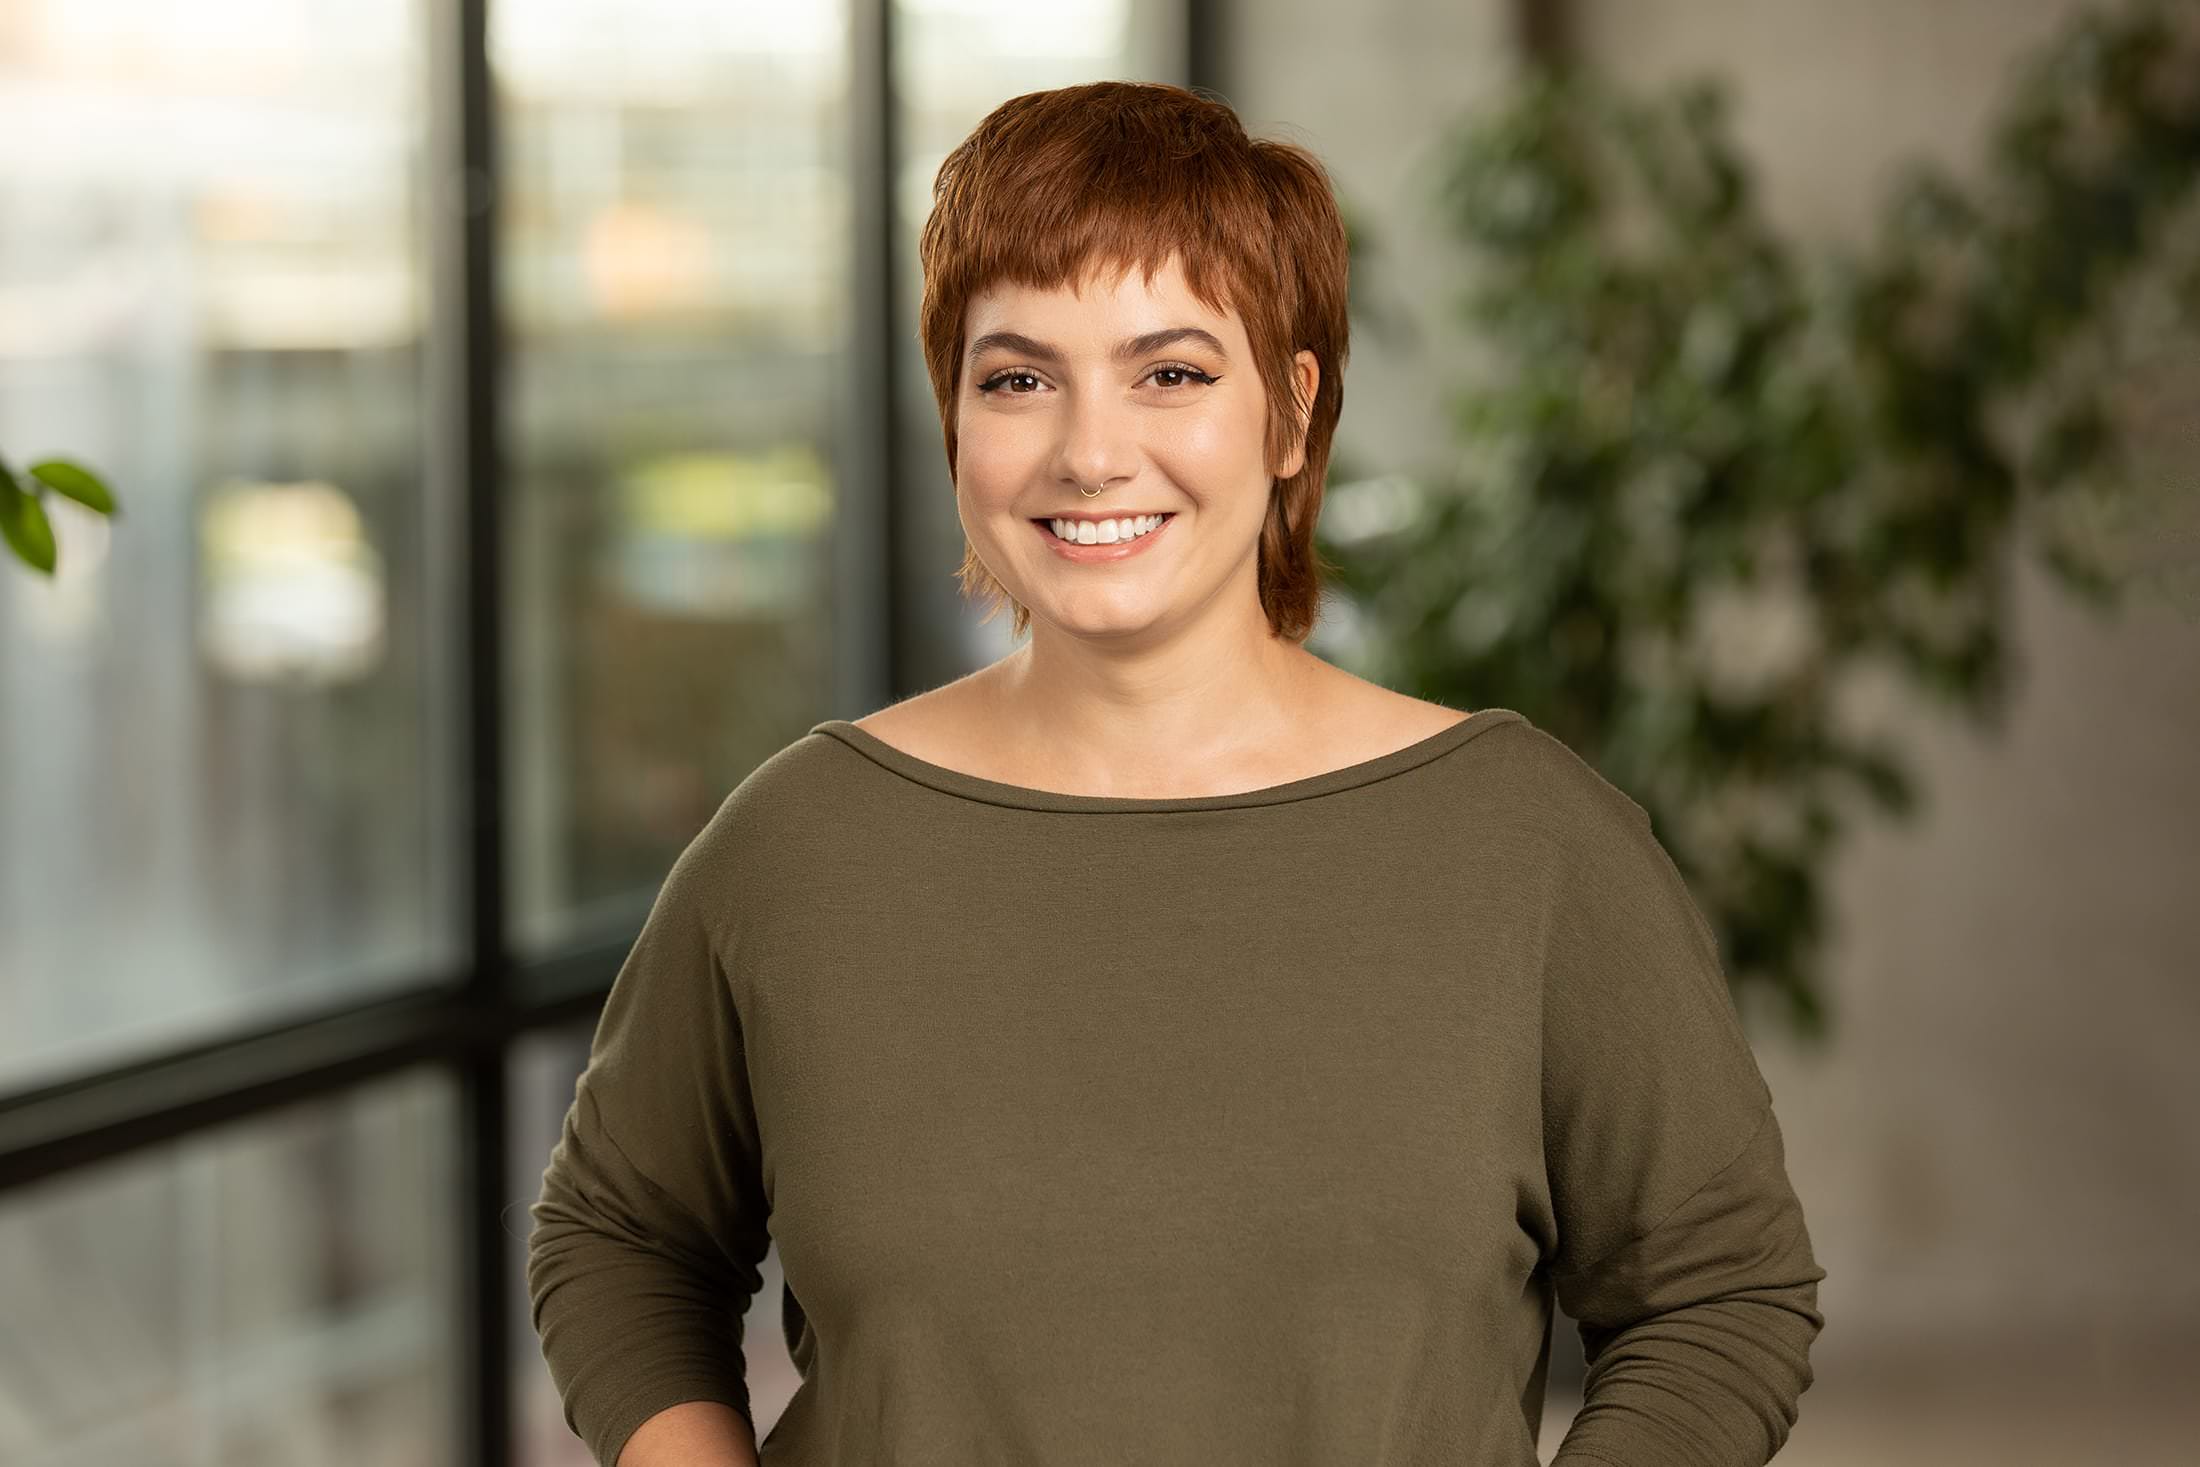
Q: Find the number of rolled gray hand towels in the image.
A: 0